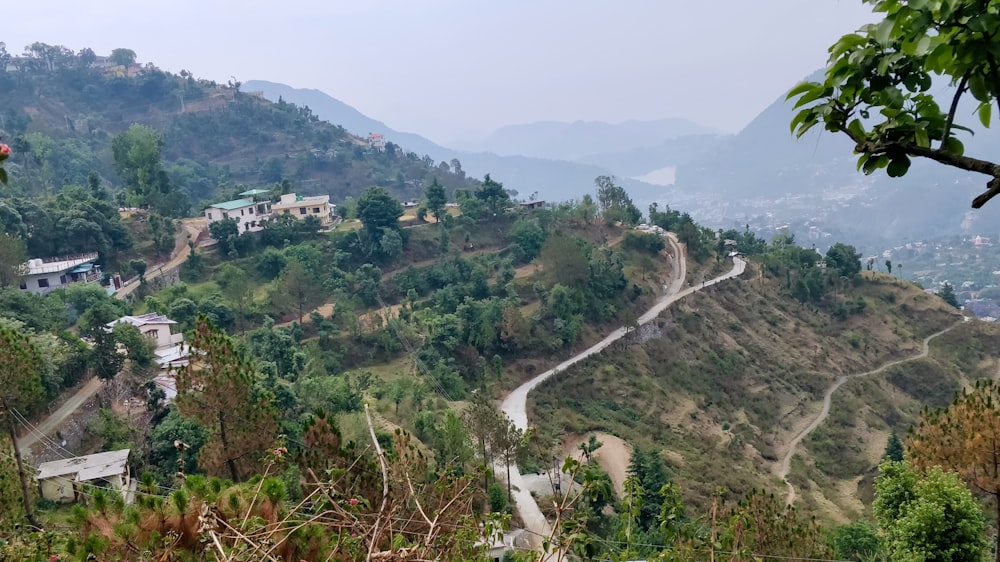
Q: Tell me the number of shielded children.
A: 0